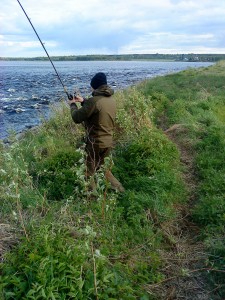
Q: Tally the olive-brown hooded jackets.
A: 1